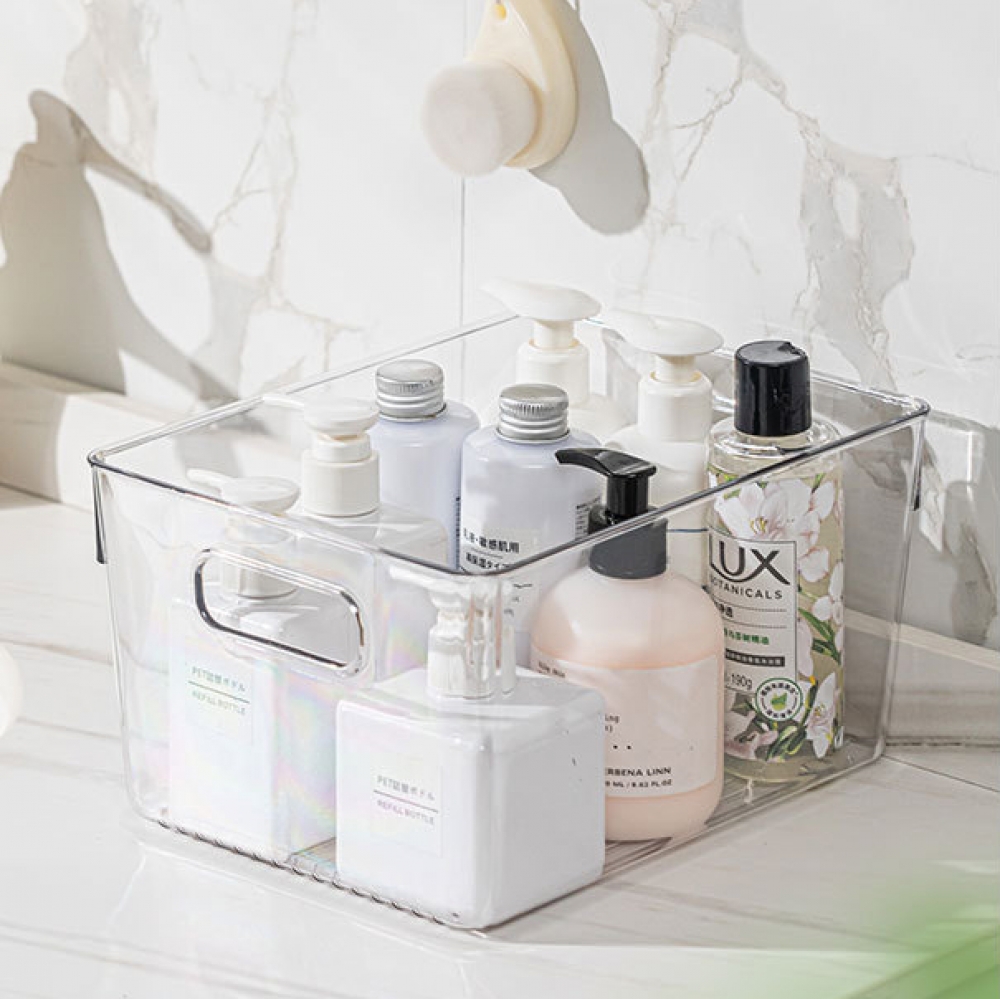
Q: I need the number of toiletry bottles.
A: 9